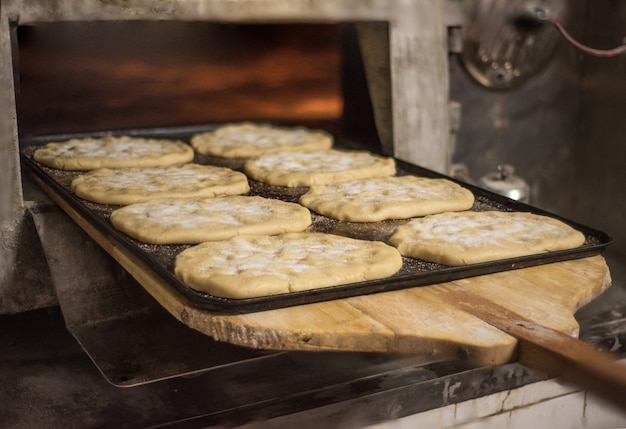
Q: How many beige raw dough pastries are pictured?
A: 8